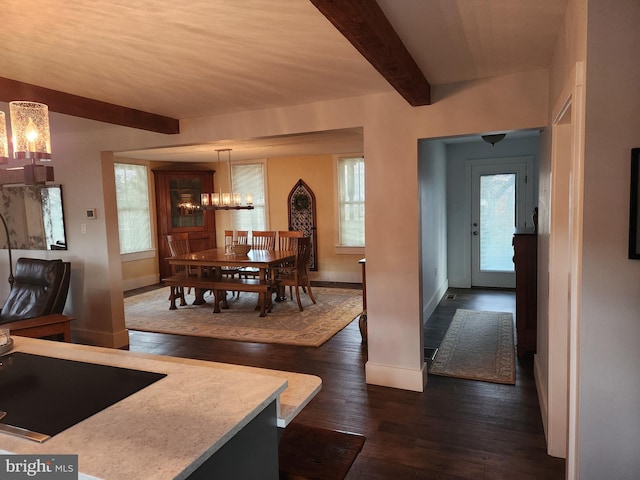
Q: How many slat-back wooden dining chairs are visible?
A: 5